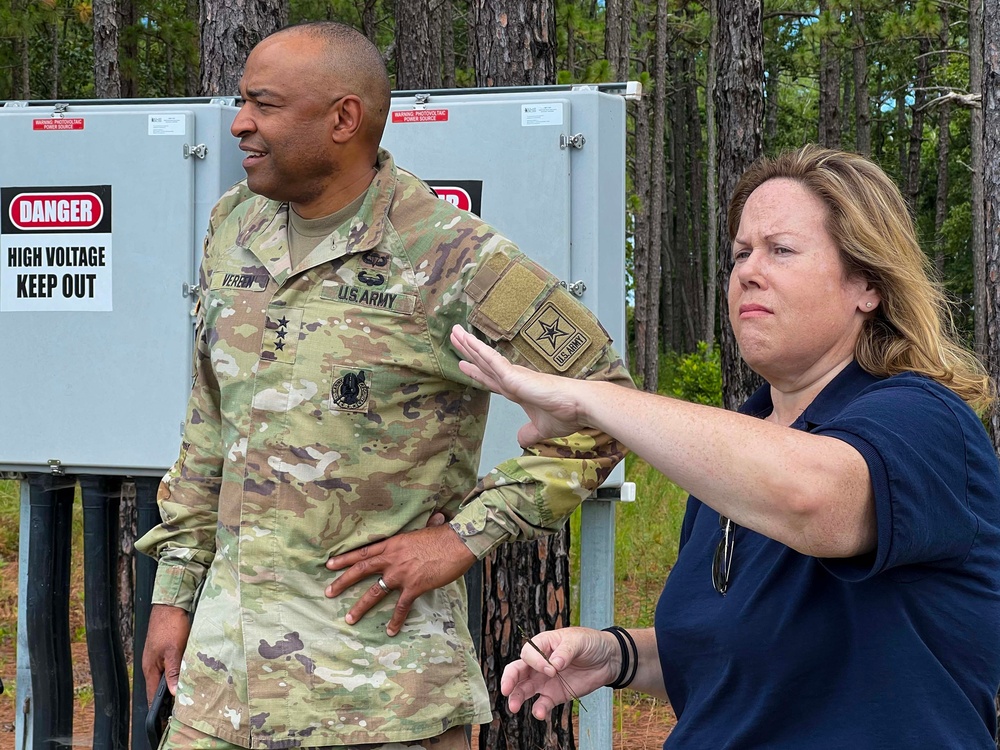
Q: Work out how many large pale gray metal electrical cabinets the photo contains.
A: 2